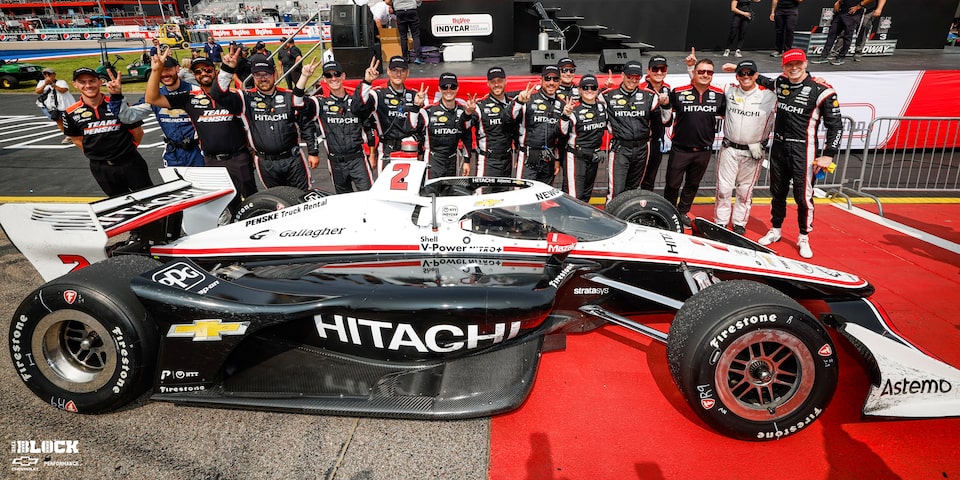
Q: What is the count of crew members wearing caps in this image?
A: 15